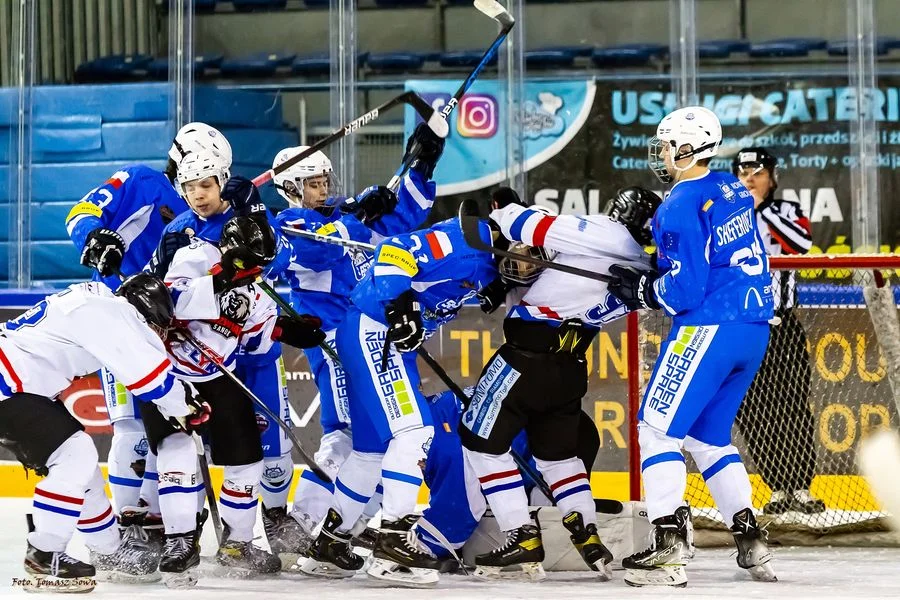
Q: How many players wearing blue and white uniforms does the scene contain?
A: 6